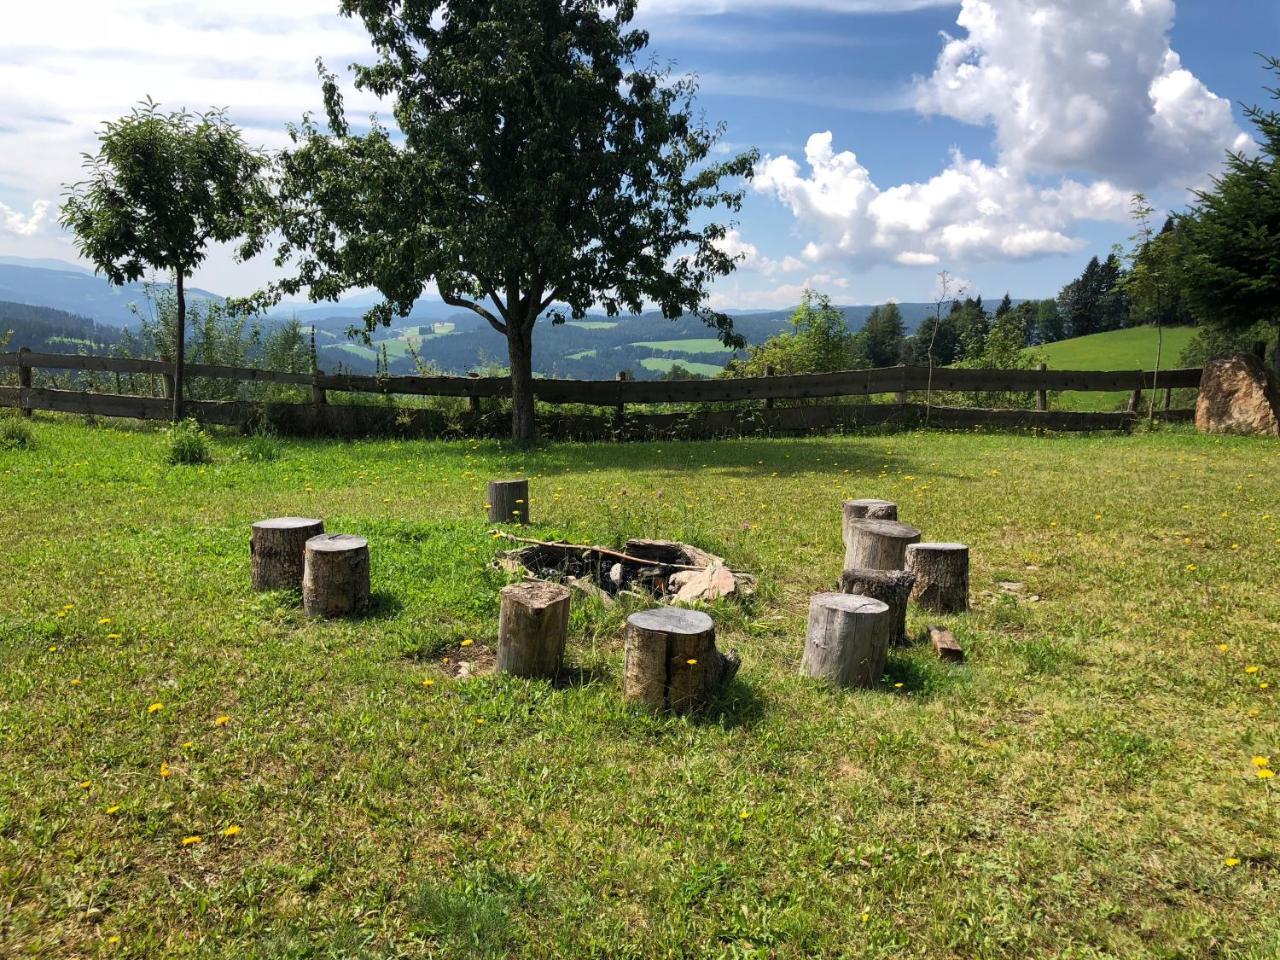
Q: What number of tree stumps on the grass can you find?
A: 10